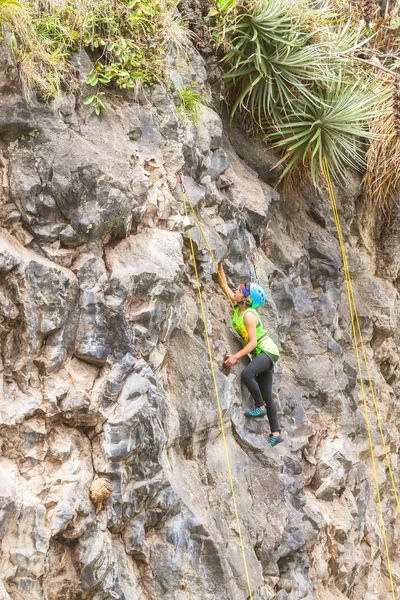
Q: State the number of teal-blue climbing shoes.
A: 2